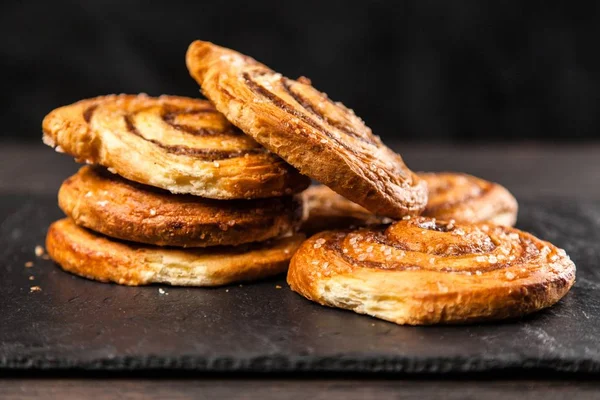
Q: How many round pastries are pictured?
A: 6